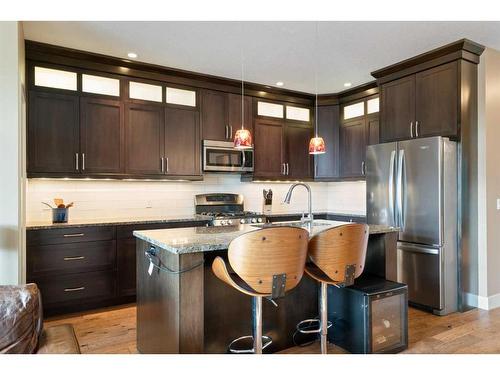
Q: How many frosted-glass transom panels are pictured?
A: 8